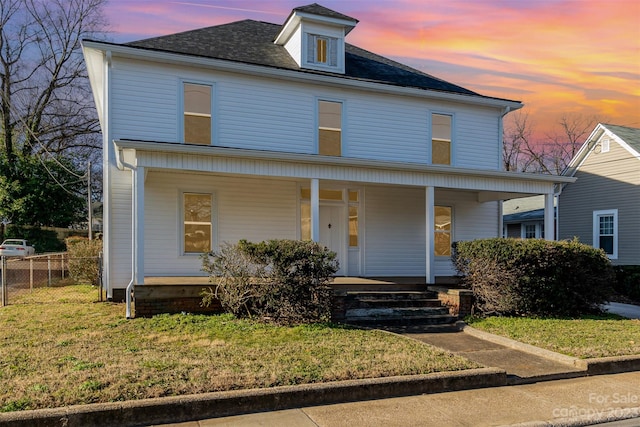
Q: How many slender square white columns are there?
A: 4